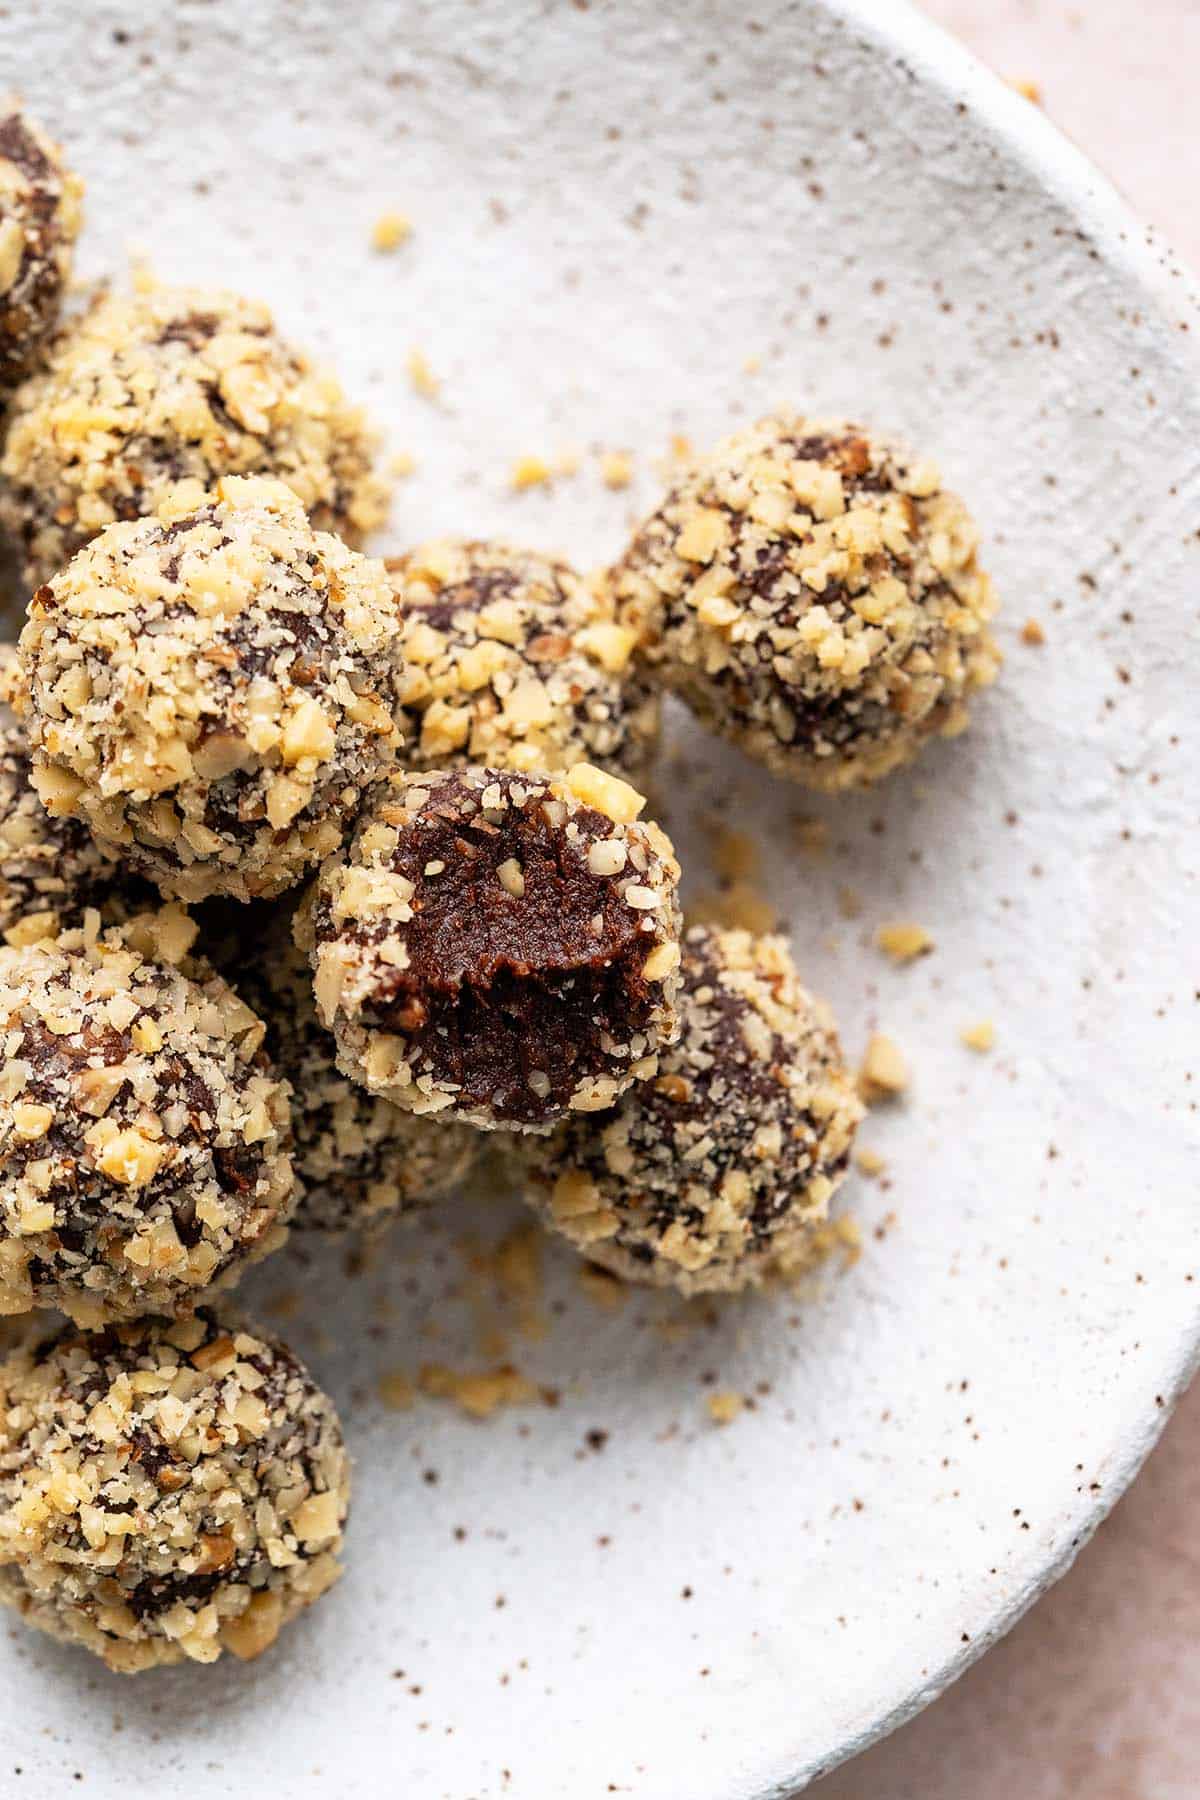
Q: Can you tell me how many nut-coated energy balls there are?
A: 11